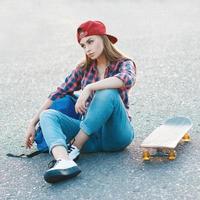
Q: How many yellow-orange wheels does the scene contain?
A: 3